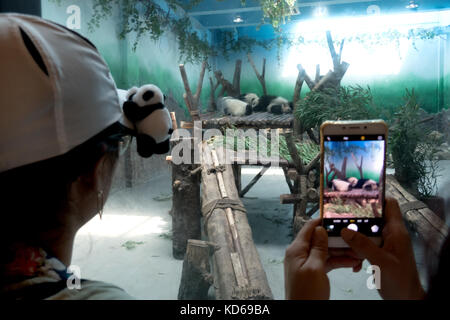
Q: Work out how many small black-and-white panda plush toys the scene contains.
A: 1